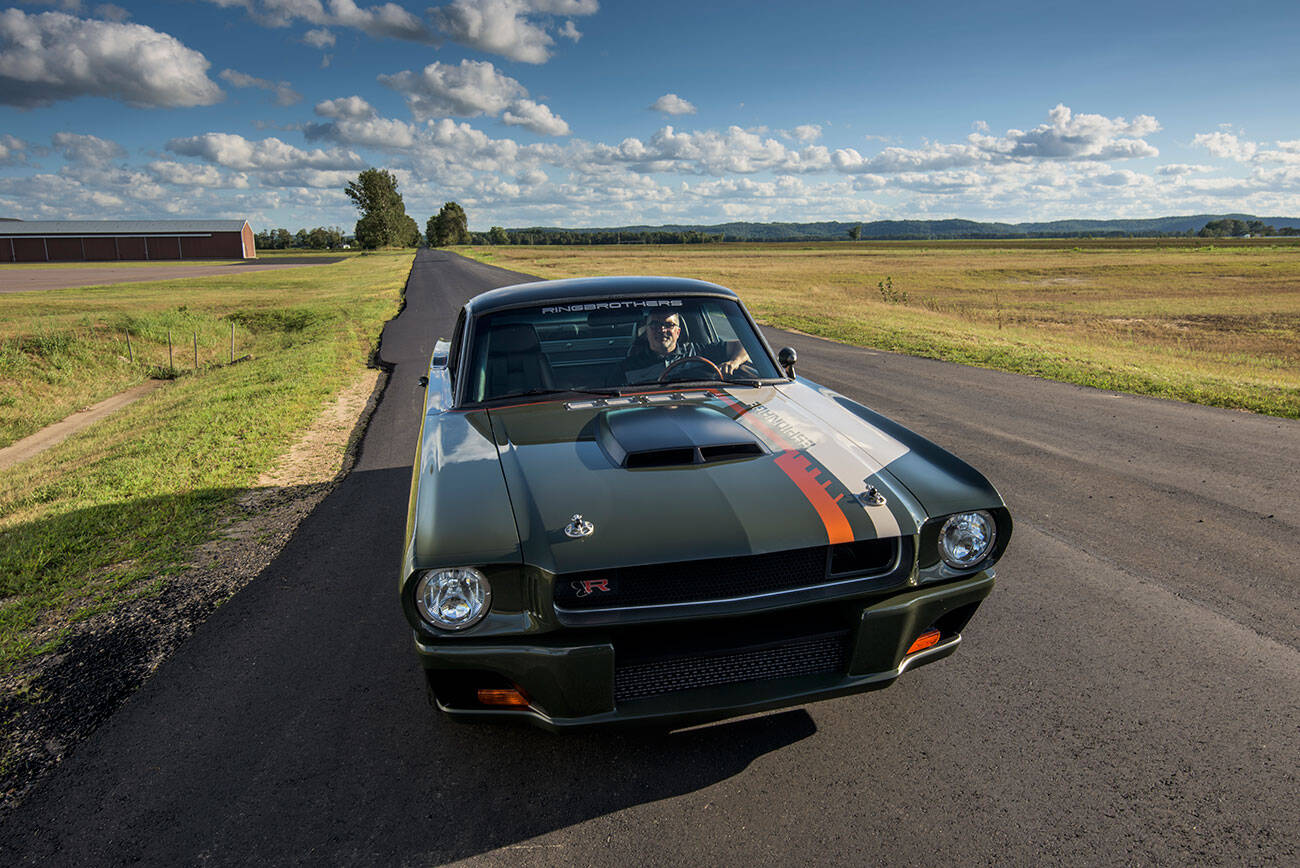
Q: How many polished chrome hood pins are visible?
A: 2